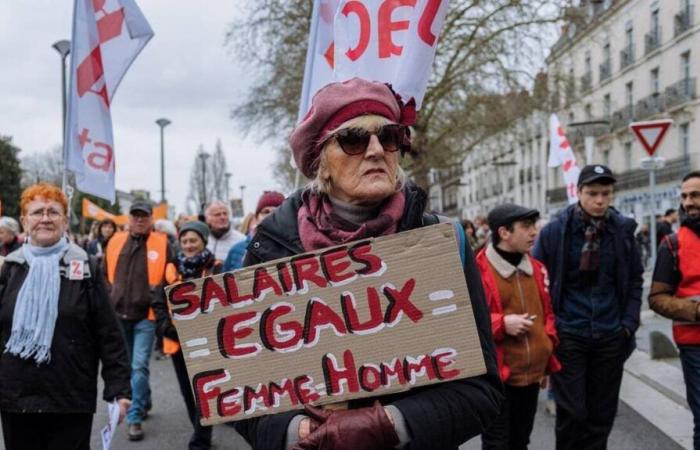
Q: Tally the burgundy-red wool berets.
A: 1